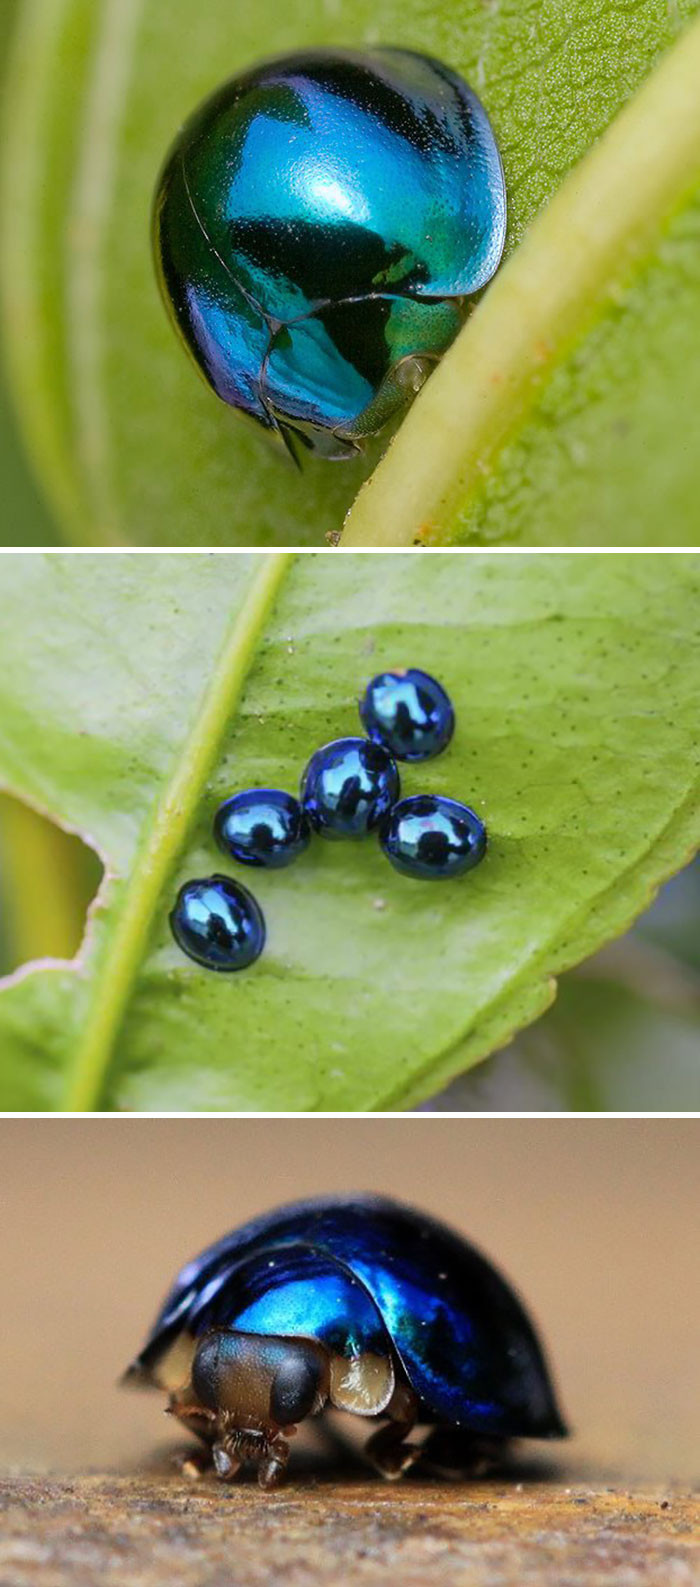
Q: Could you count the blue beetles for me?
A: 7